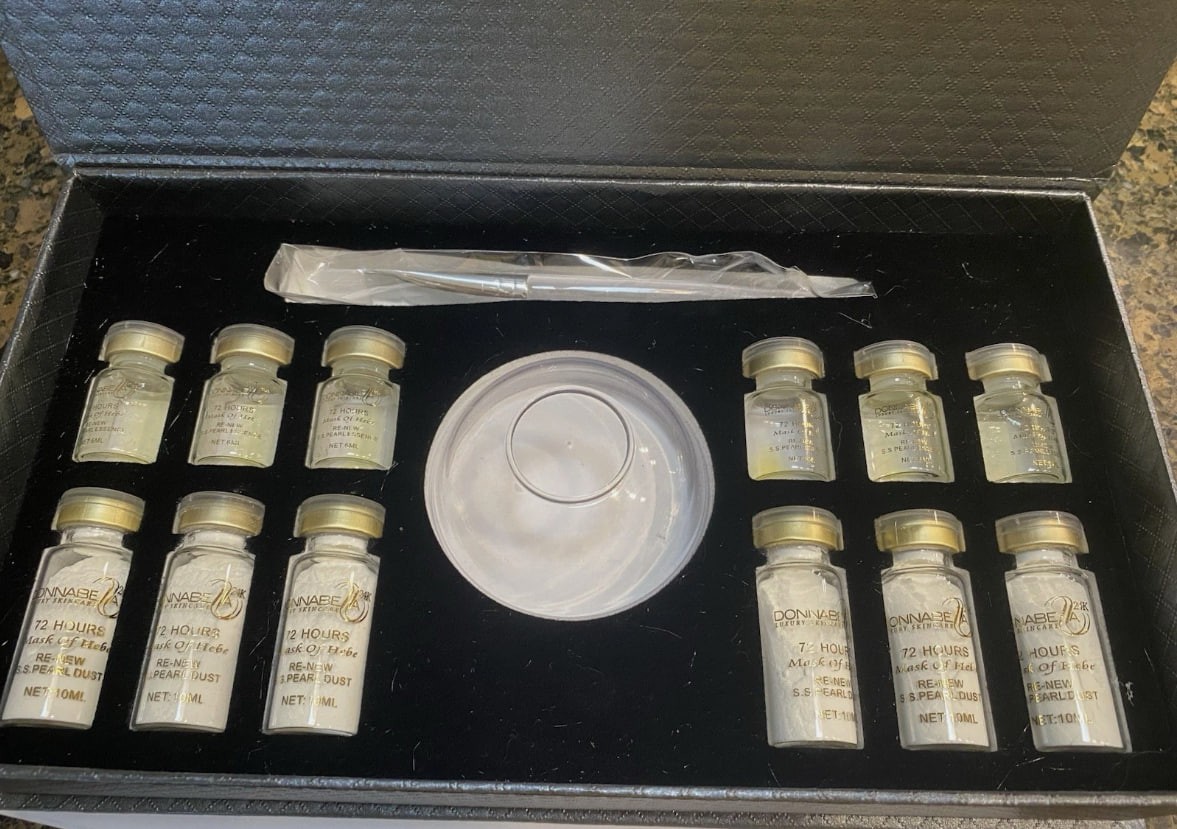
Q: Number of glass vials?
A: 12